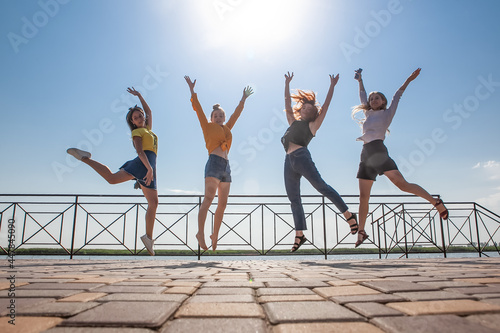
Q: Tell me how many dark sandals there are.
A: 4